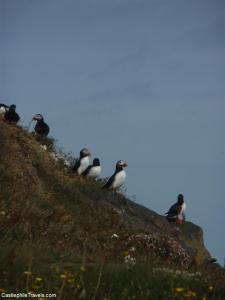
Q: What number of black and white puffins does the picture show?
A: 7